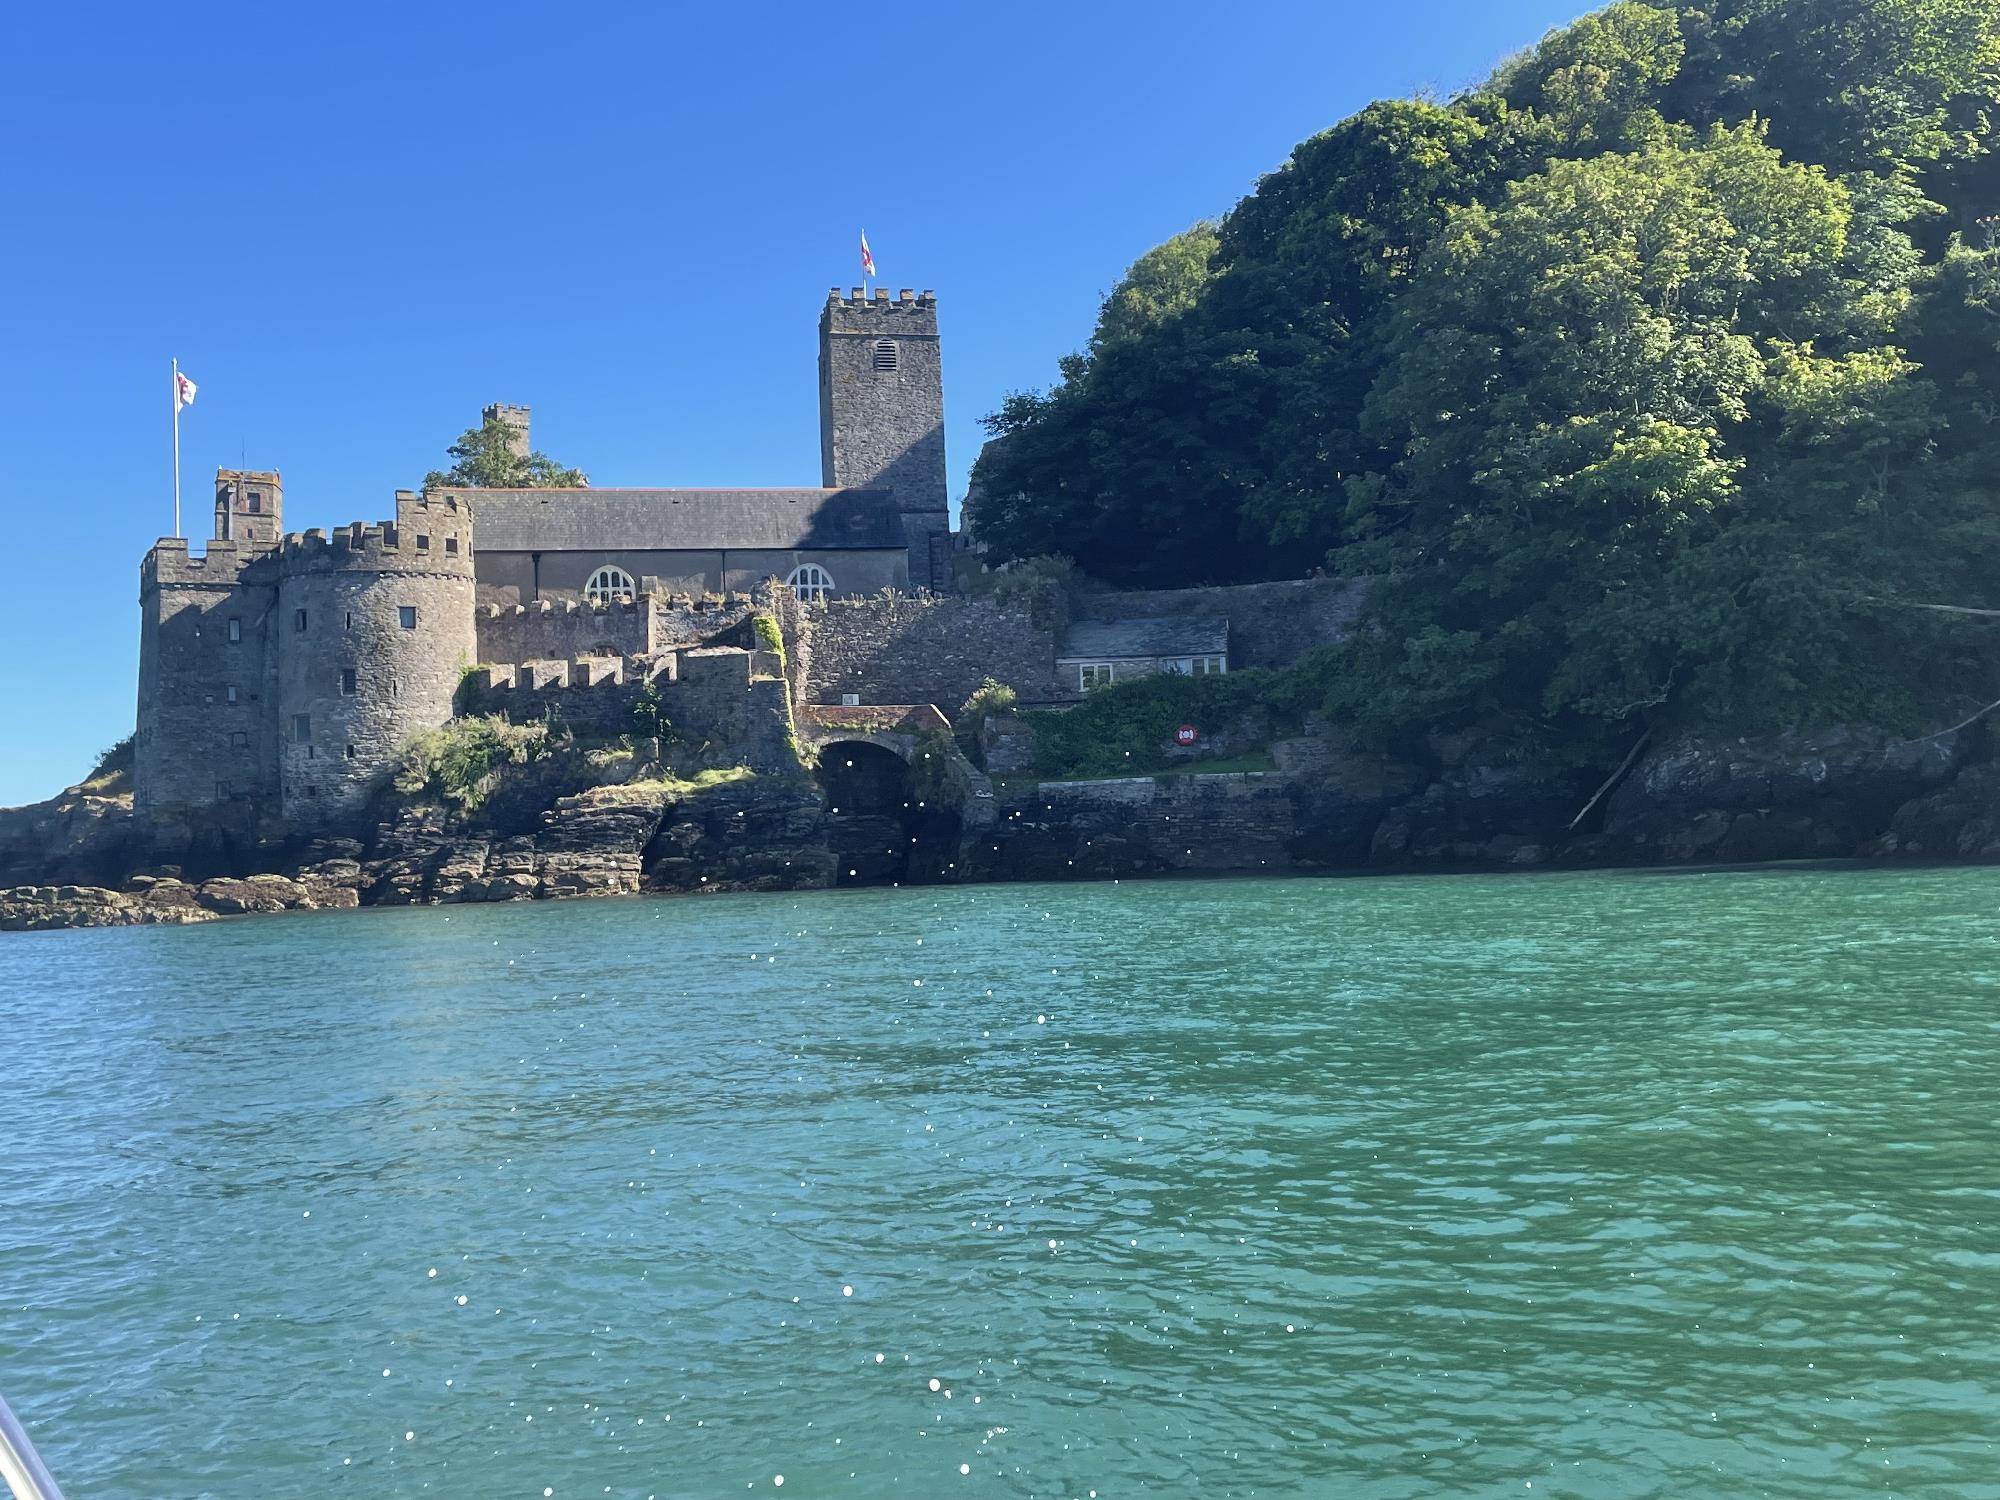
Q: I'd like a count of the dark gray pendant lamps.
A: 0